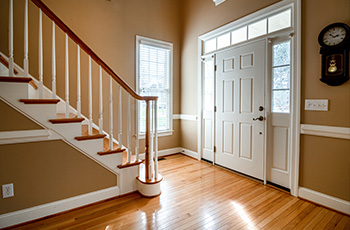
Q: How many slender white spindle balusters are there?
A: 15